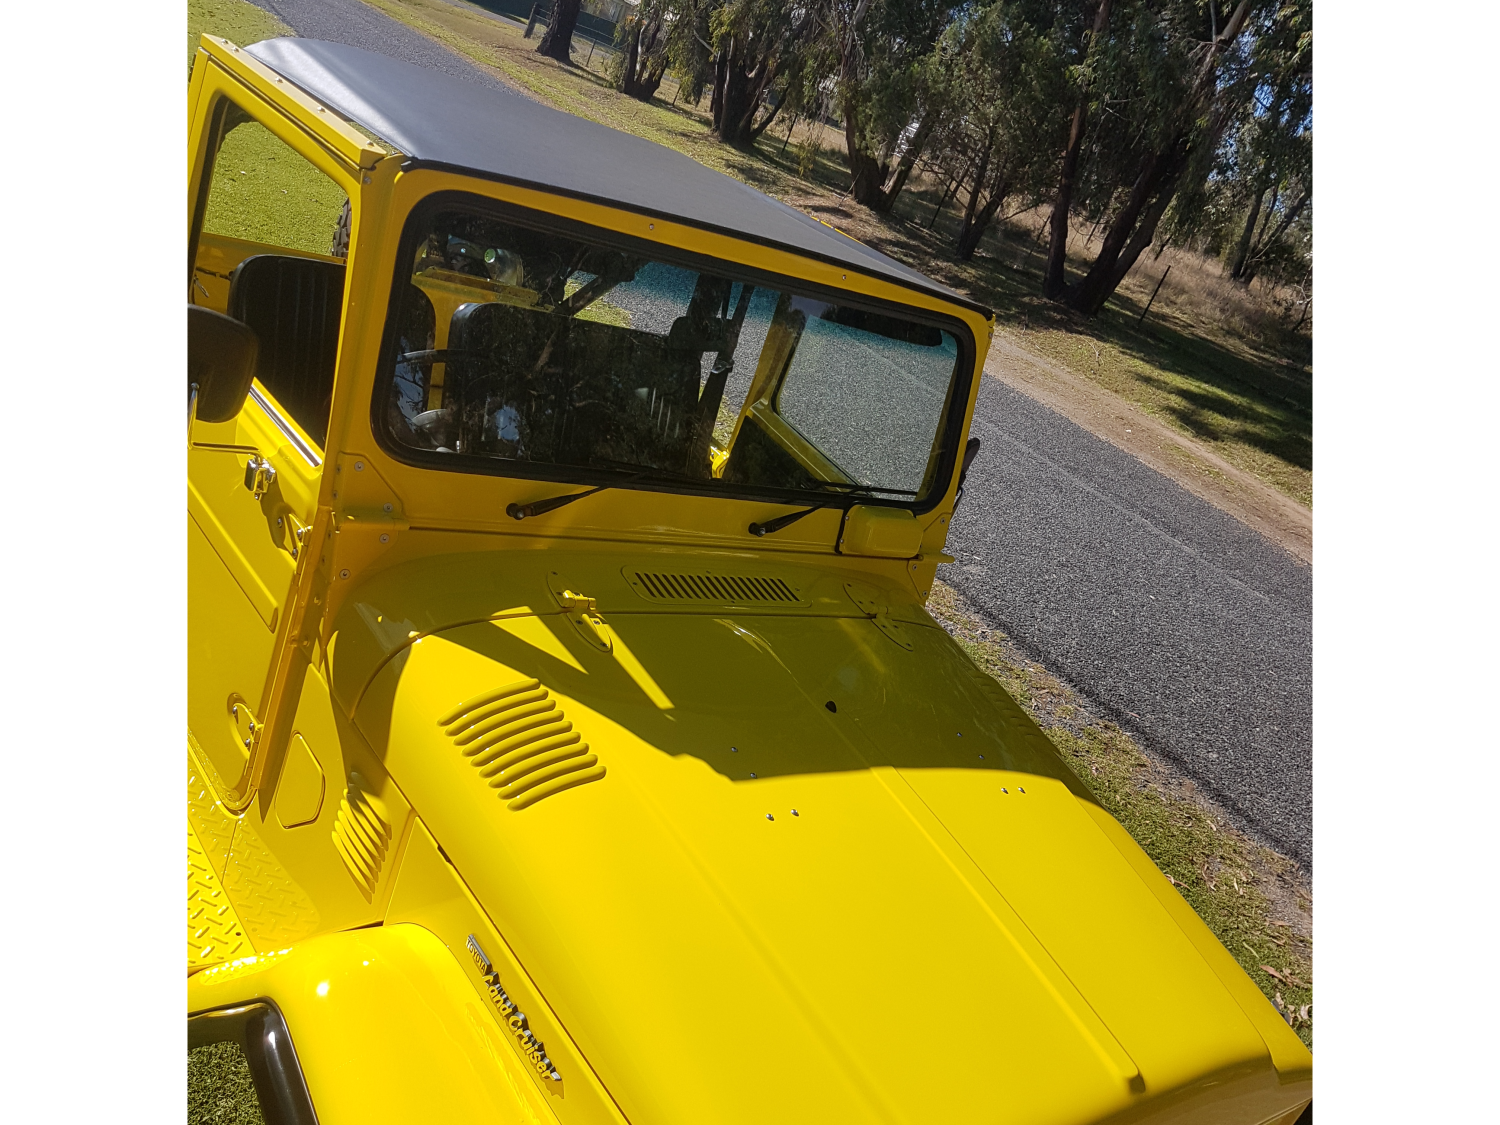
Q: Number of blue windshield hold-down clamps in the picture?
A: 0